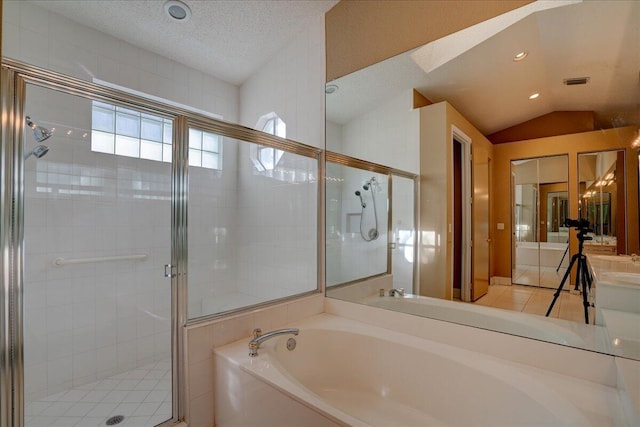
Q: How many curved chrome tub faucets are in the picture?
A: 1